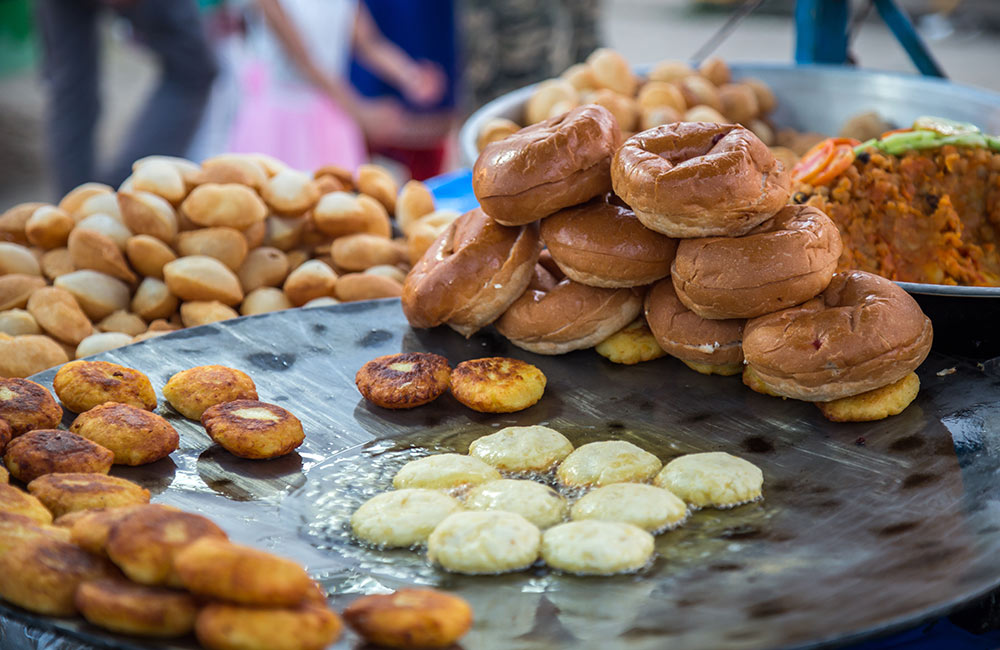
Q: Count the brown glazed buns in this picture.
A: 8